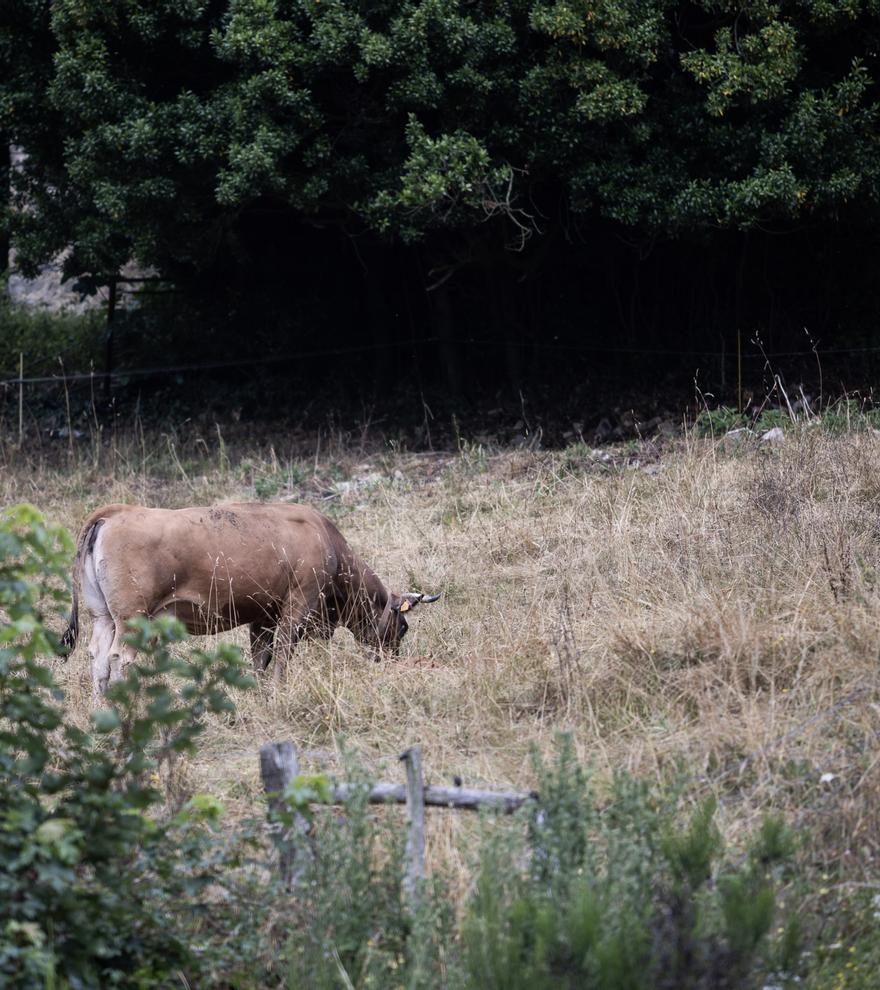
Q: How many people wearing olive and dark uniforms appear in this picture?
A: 0